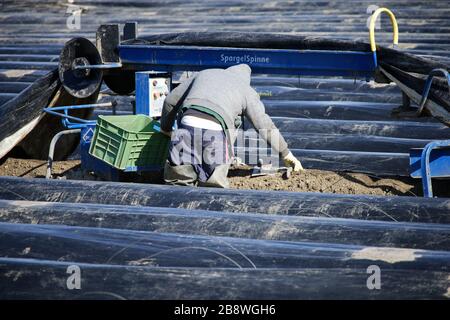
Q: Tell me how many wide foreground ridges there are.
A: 4